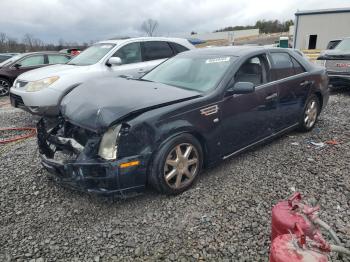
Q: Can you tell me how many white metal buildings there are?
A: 1